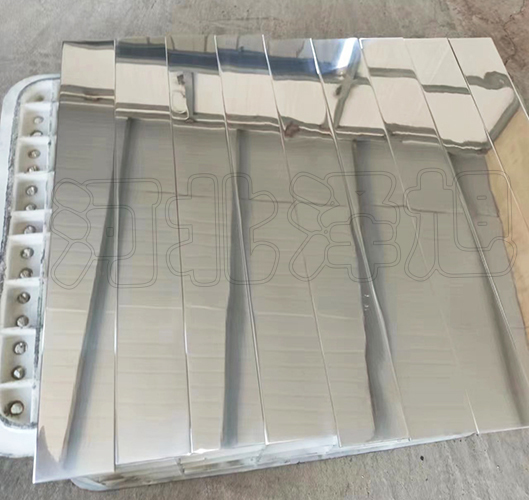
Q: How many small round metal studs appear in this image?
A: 14